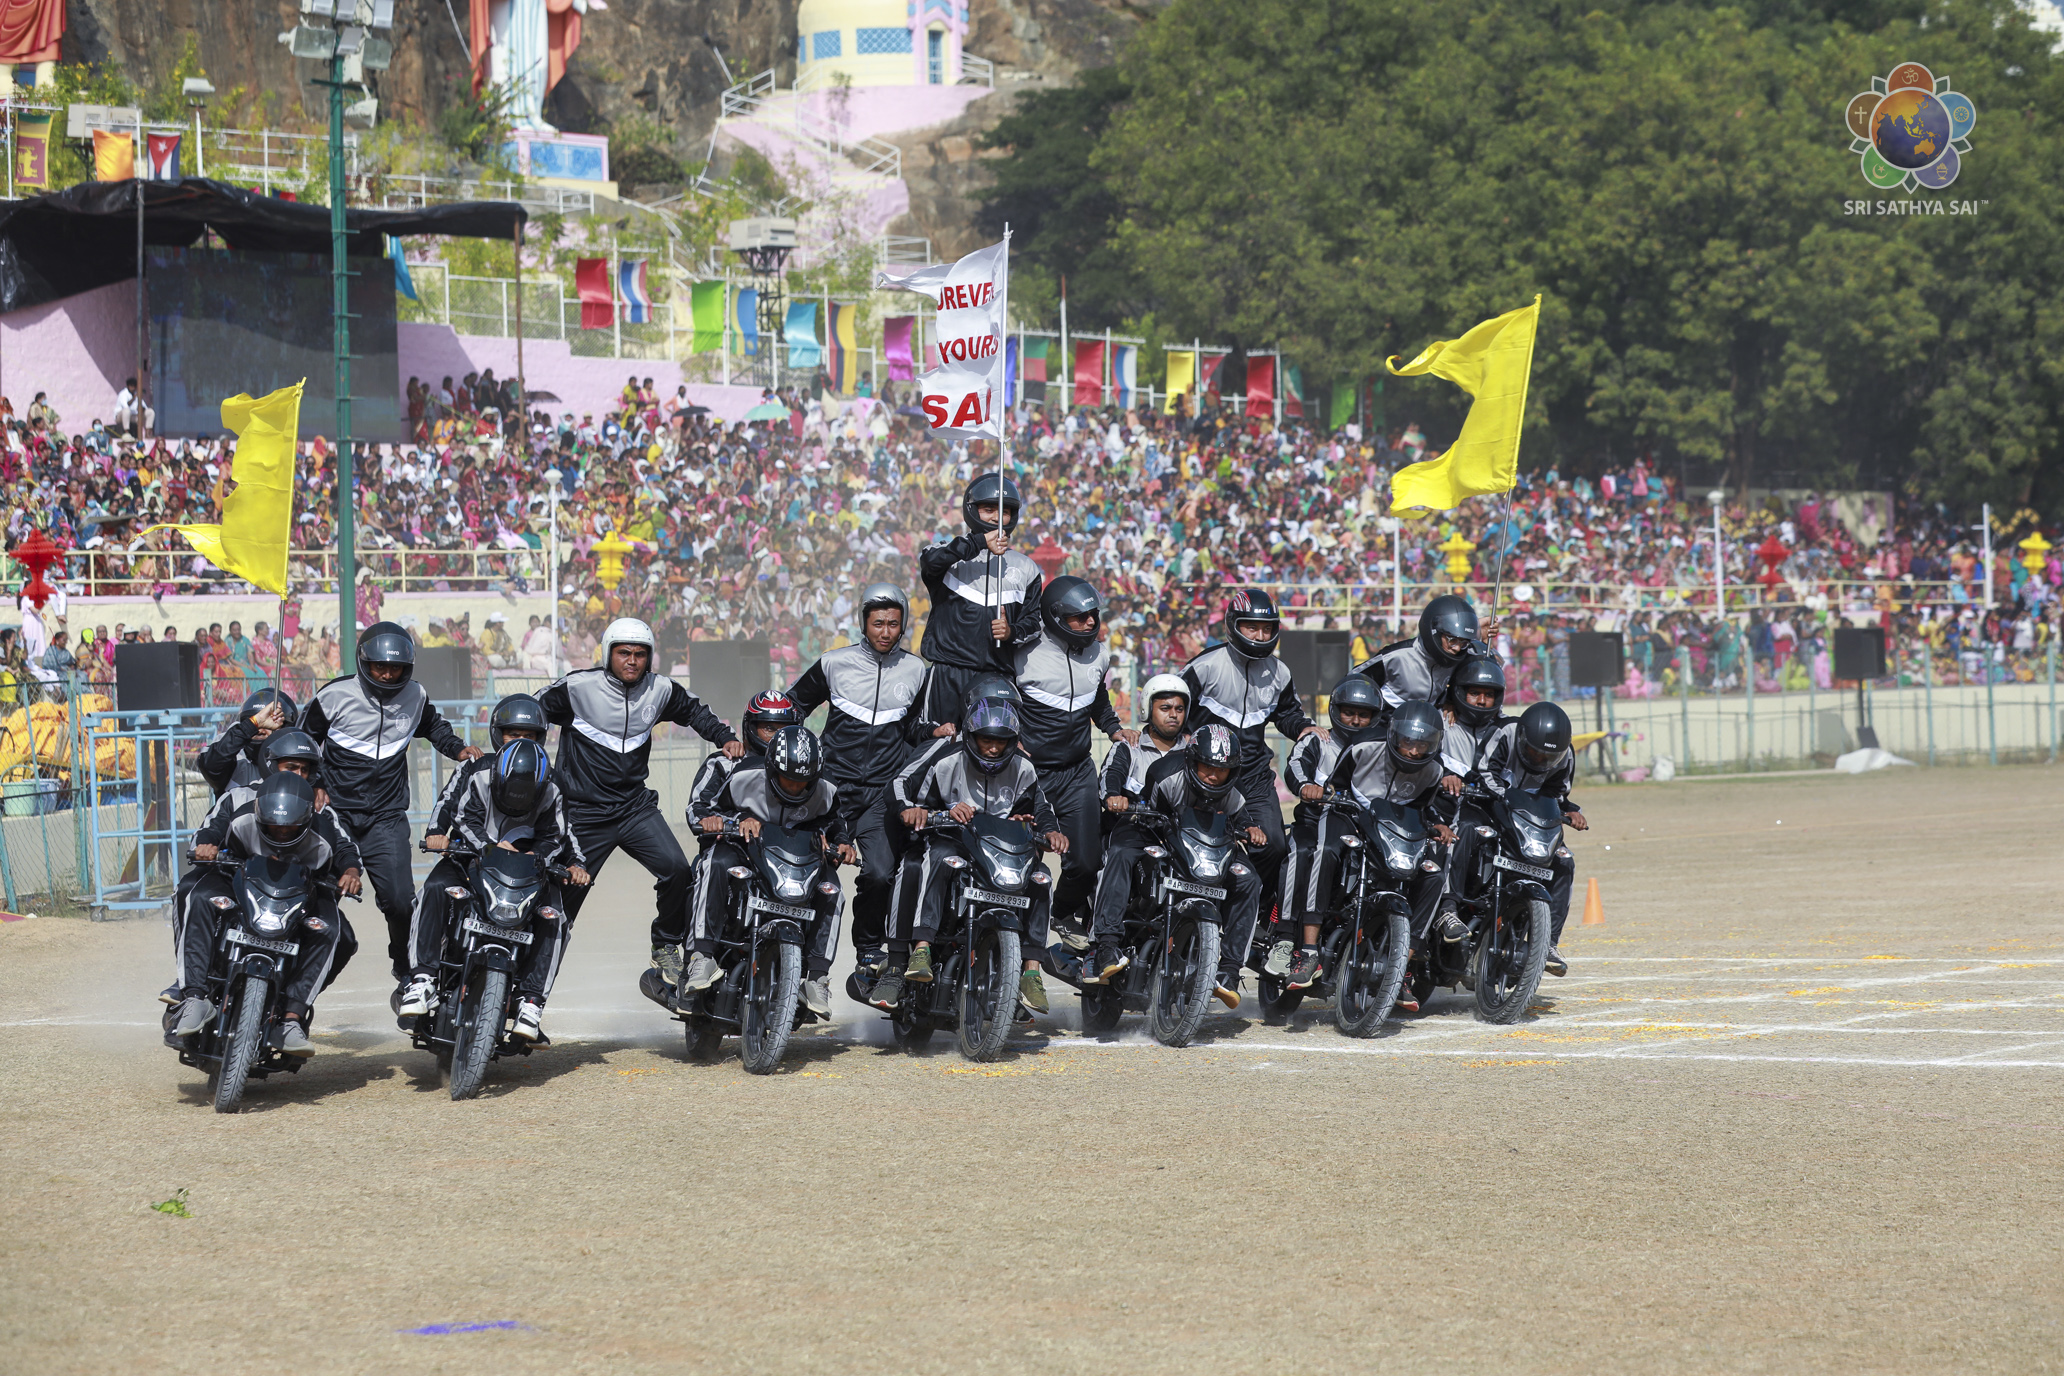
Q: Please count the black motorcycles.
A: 7